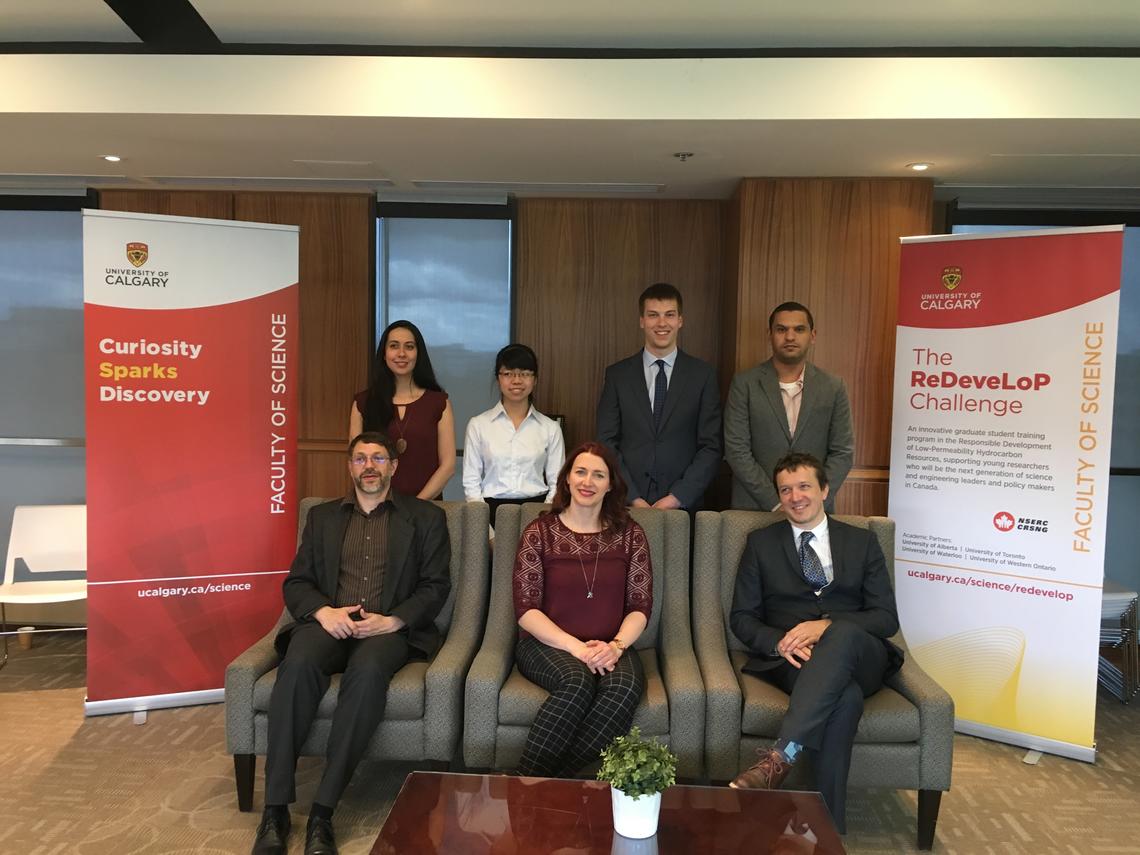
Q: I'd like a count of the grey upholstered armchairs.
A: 3